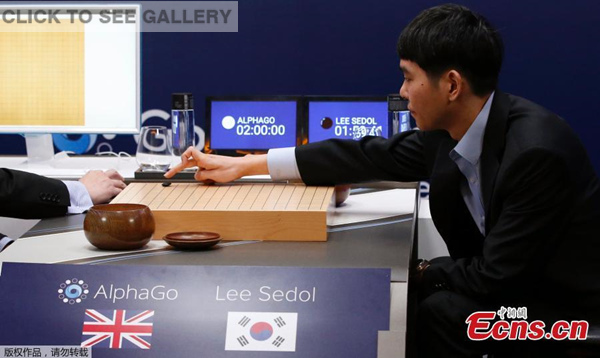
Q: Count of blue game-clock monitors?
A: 2